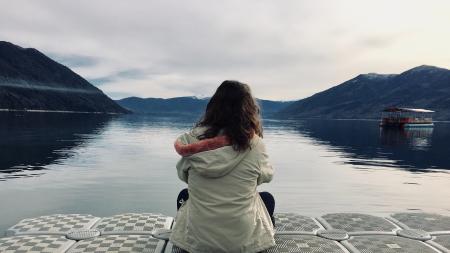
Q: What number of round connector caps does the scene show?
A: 4